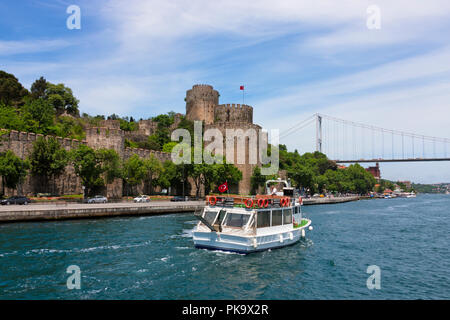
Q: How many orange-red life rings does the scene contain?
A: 7